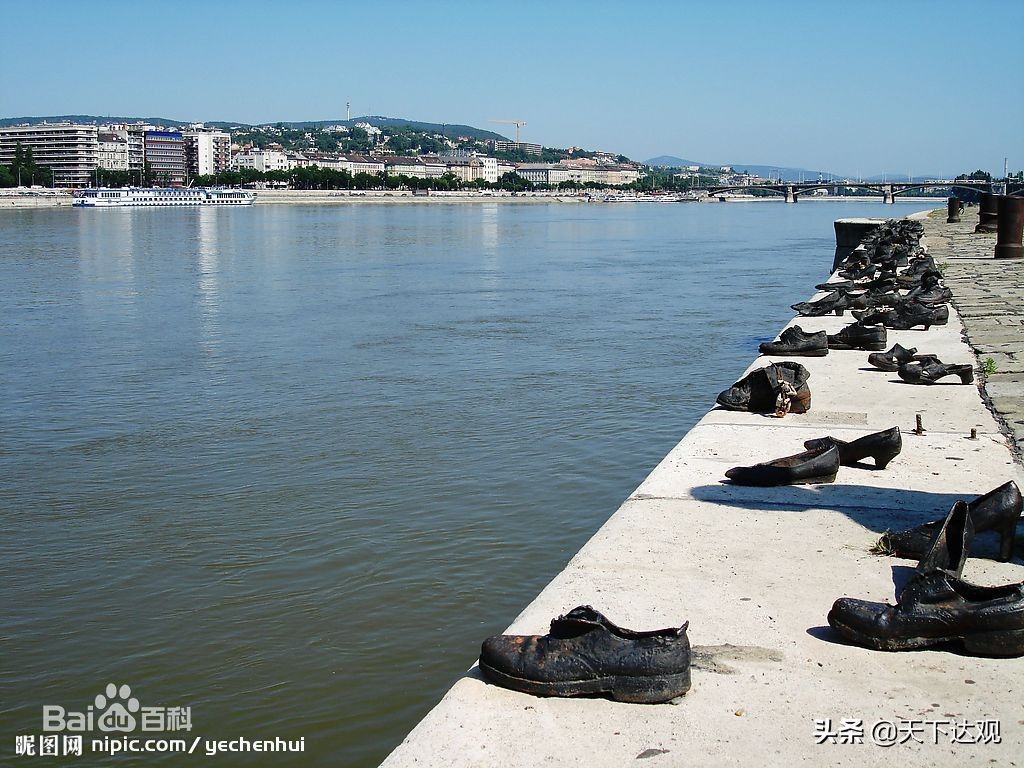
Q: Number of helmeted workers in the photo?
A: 0